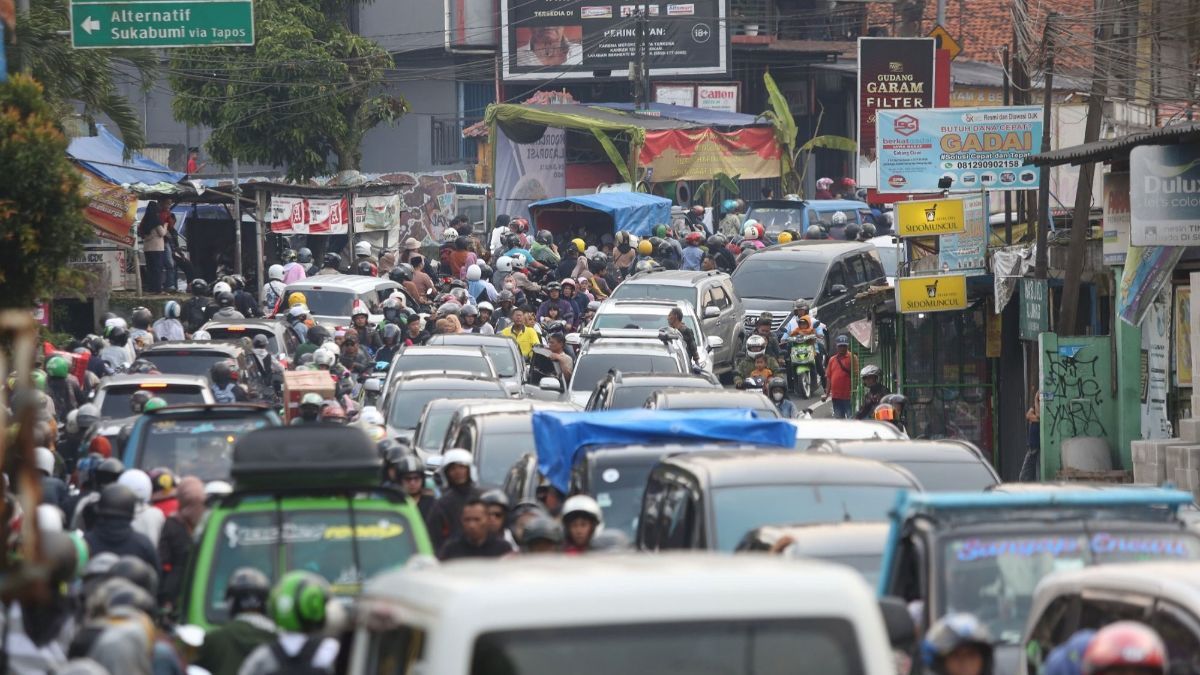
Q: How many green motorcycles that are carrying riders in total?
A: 1